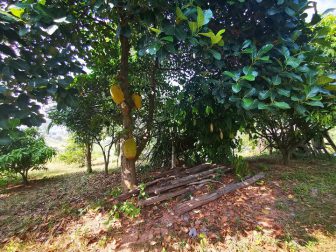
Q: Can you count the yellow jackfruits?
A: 3